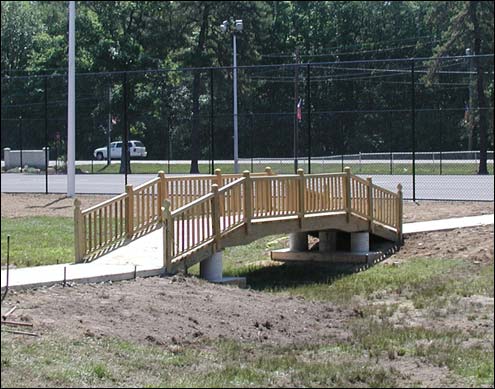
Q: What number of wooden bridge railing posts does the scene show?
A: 12